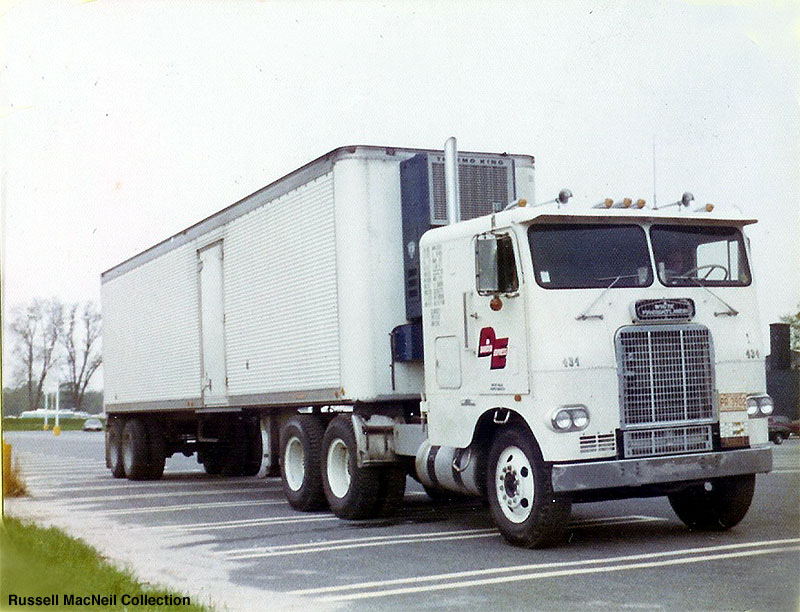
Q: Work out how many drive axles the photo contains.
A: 2